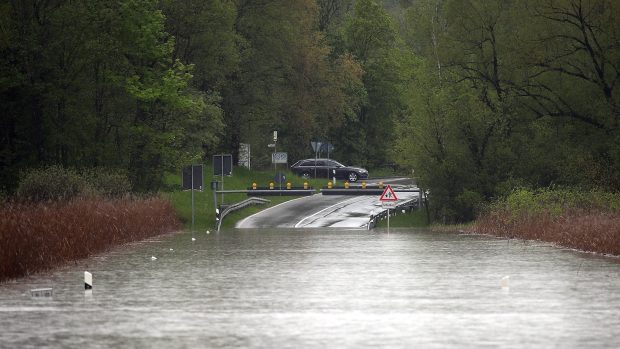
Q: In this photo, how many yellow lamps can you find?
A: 8